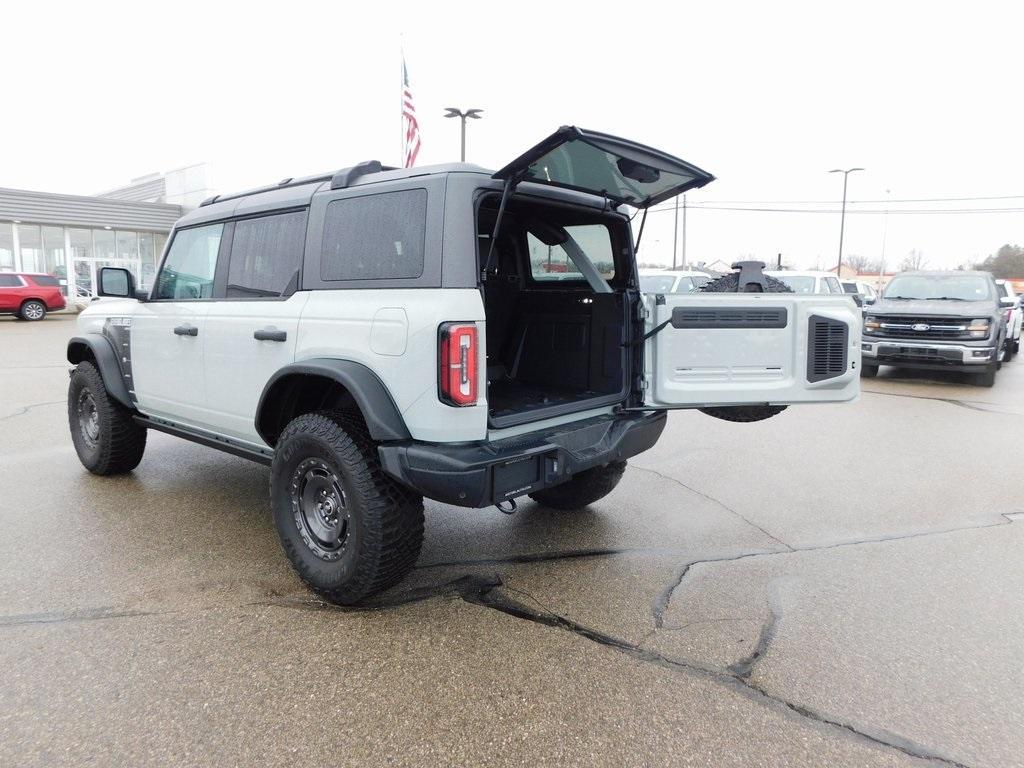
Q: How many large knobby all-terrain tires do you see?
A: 4